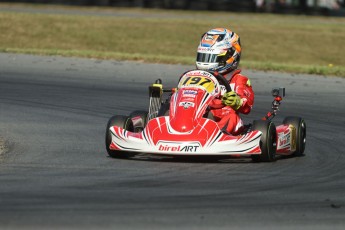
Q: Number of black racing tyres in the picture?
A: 4